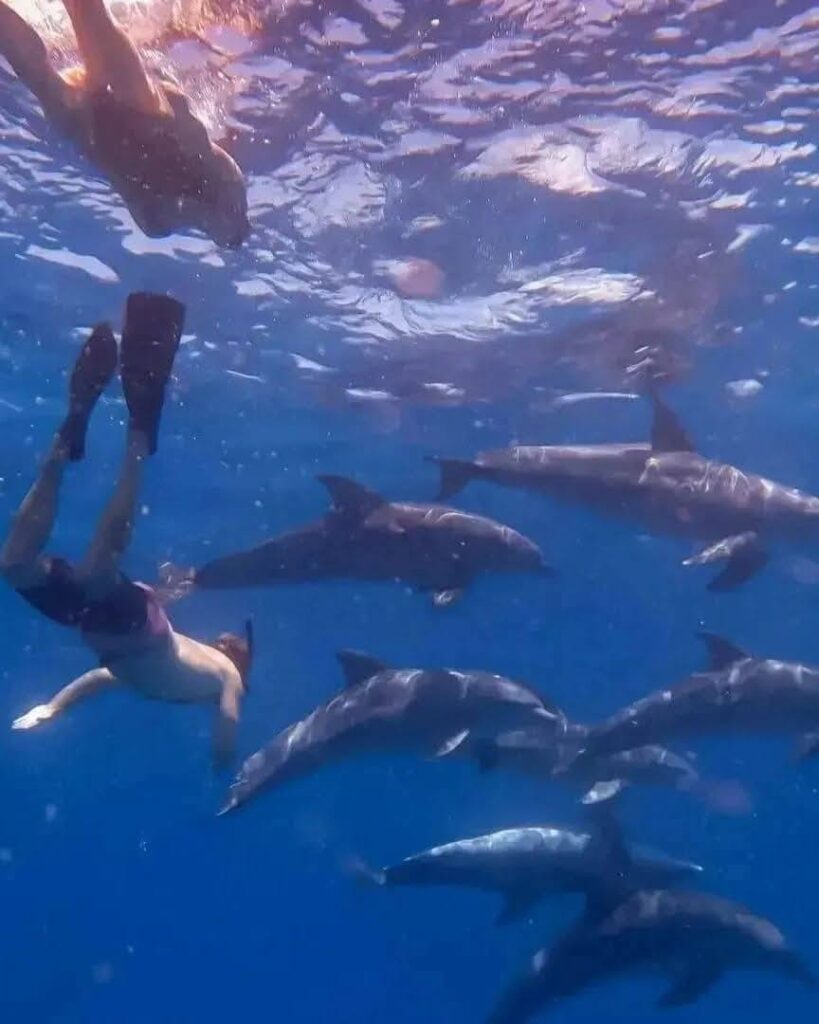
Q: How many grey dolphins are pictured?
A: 7